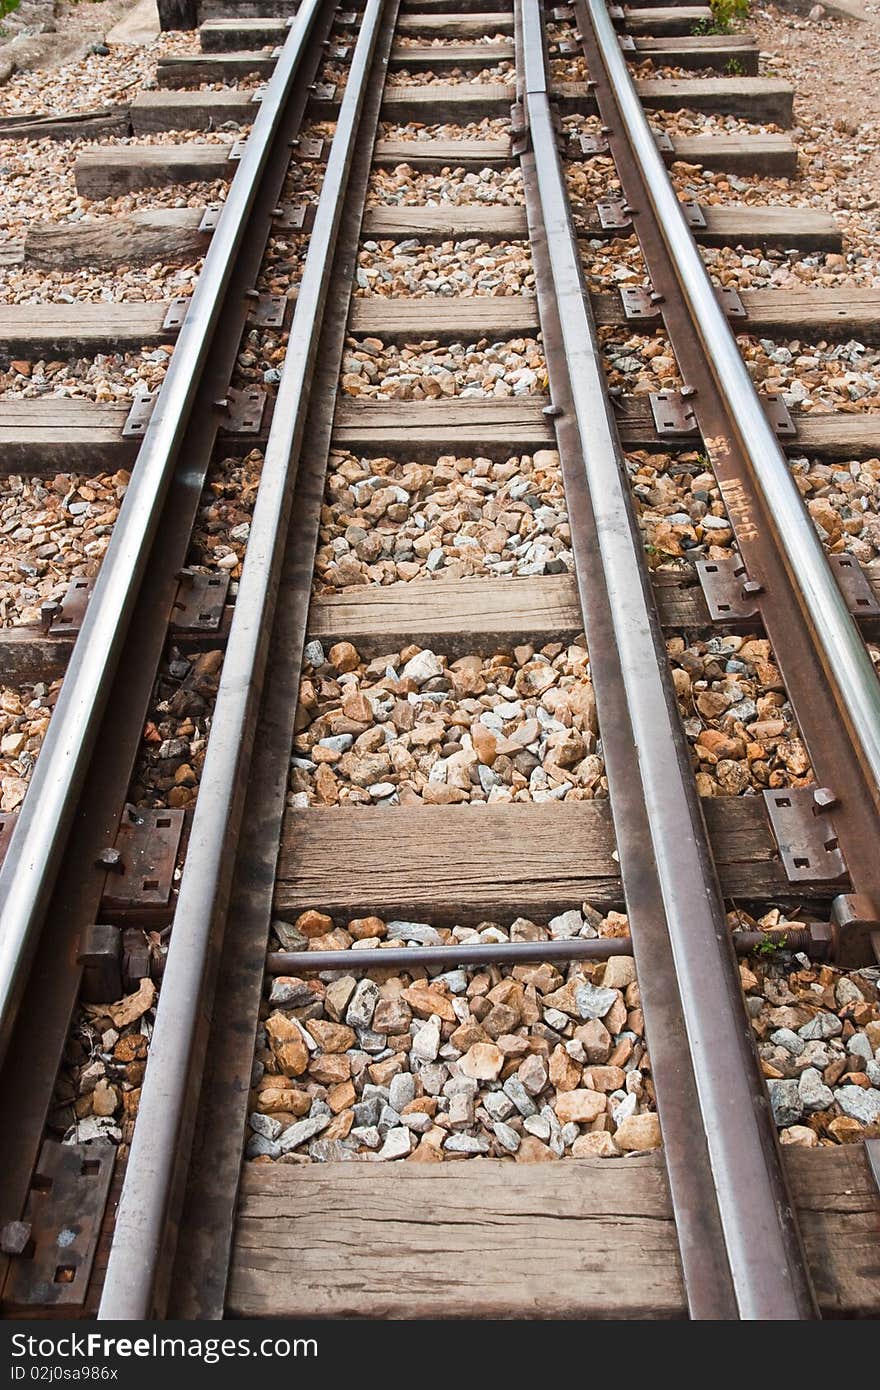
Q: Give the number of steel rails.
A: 4